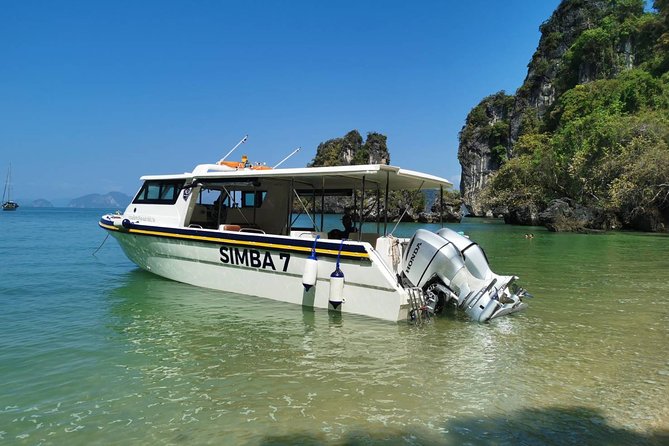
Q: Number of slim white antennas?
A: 2